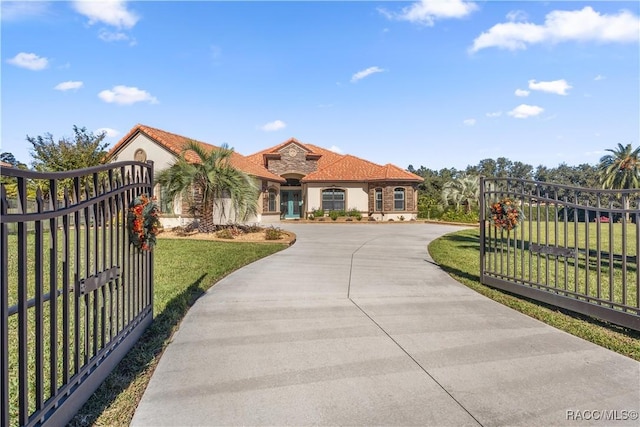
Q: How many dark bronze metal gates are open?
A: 2